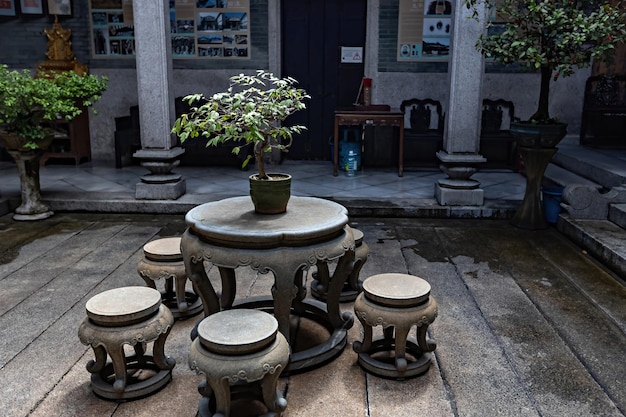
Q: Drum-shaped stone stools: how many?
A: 5